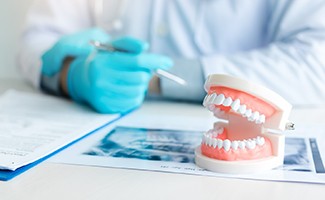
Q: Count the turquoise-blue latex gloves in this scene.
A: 2